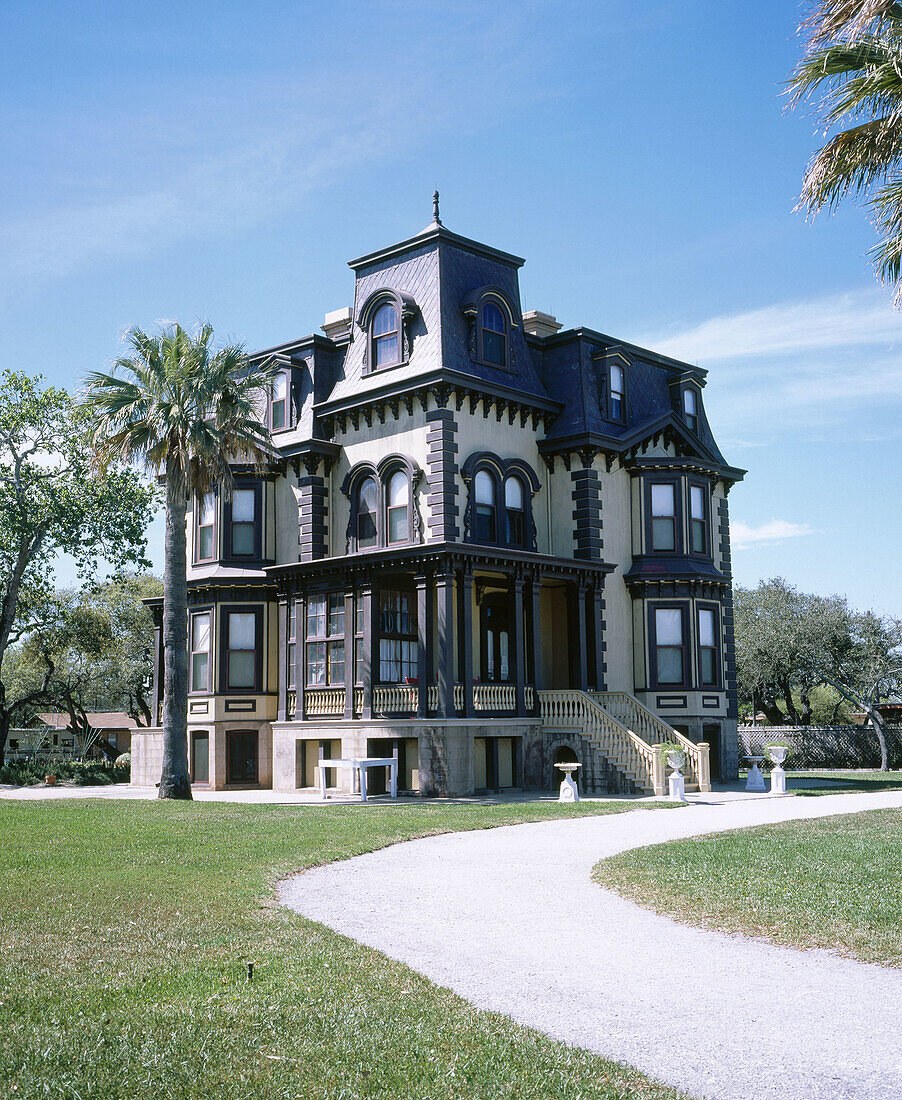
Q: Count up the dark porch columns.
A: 11